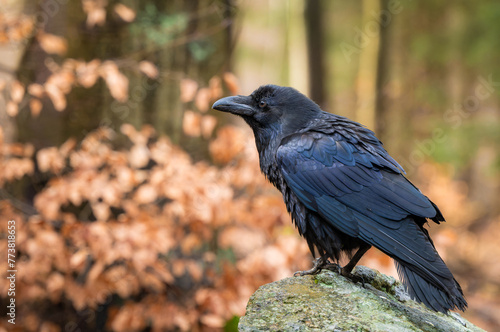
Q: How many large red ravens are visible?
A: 0